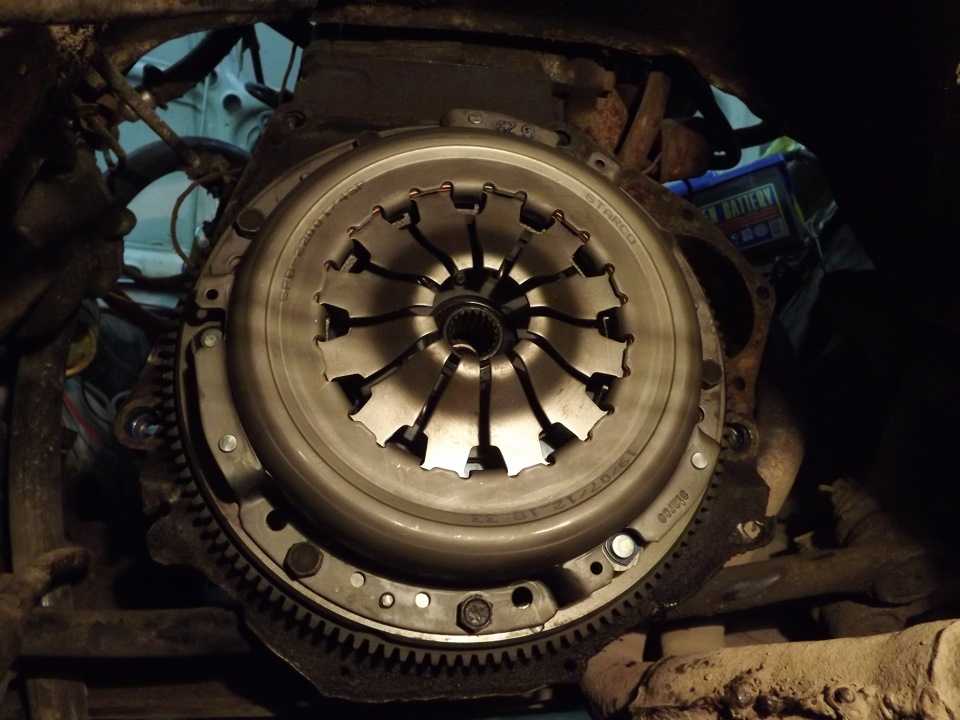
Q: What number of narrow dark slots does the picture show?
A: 12